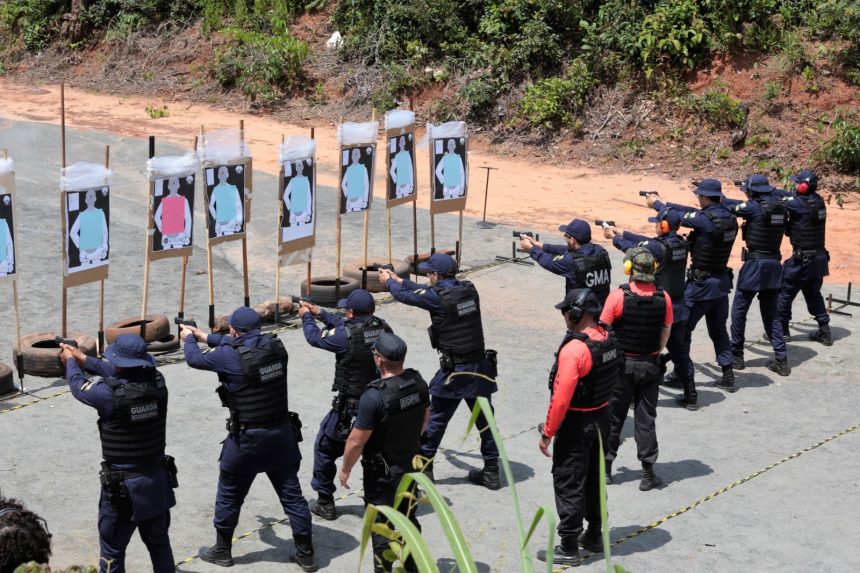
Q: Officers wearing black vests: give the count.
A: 12